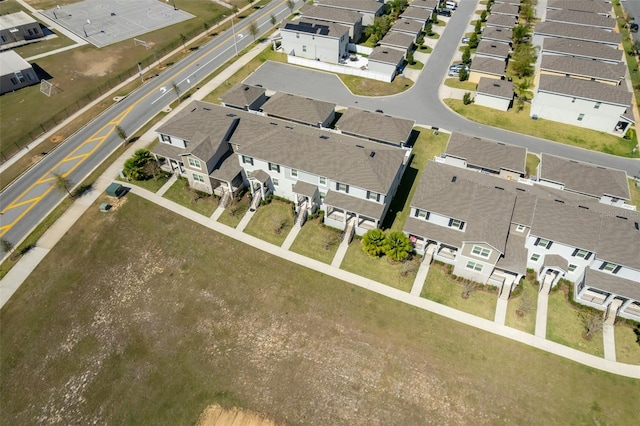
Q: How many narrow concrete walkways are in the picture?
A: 9